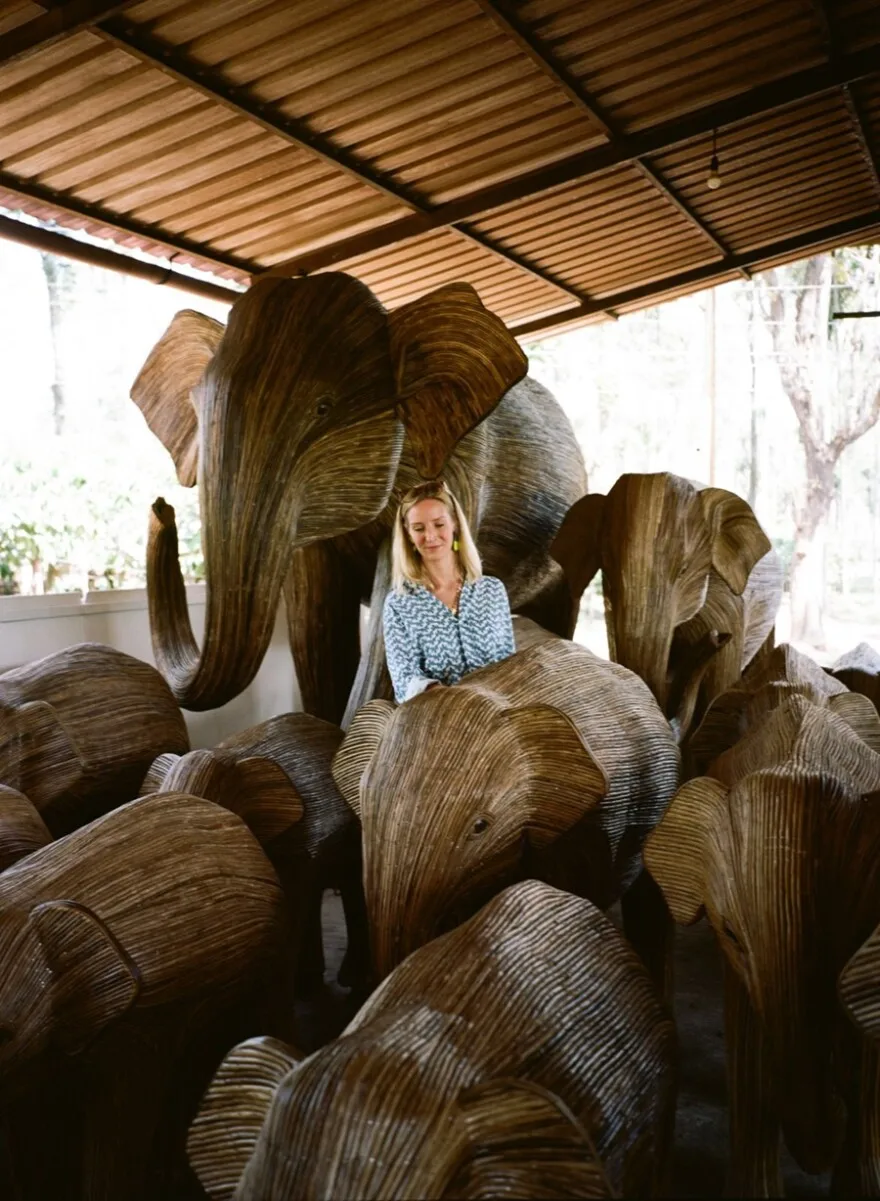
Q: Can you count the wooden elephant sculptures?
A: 12